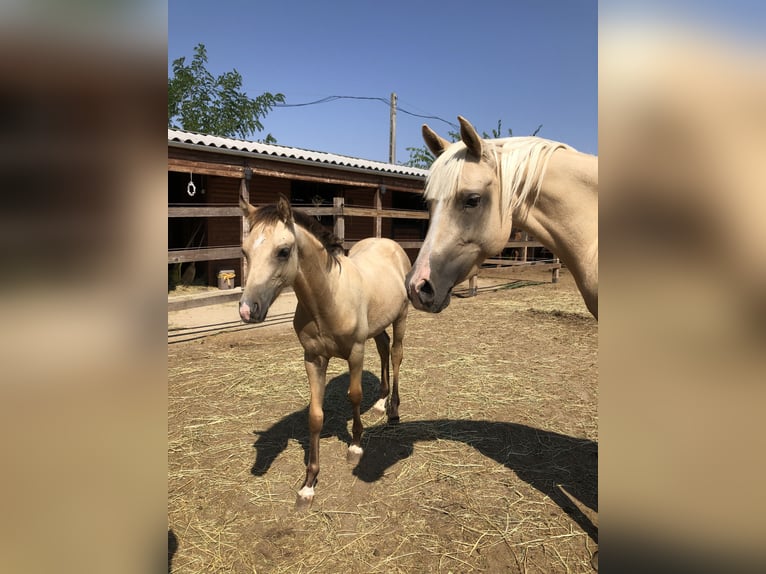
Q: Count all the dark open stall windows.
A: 3